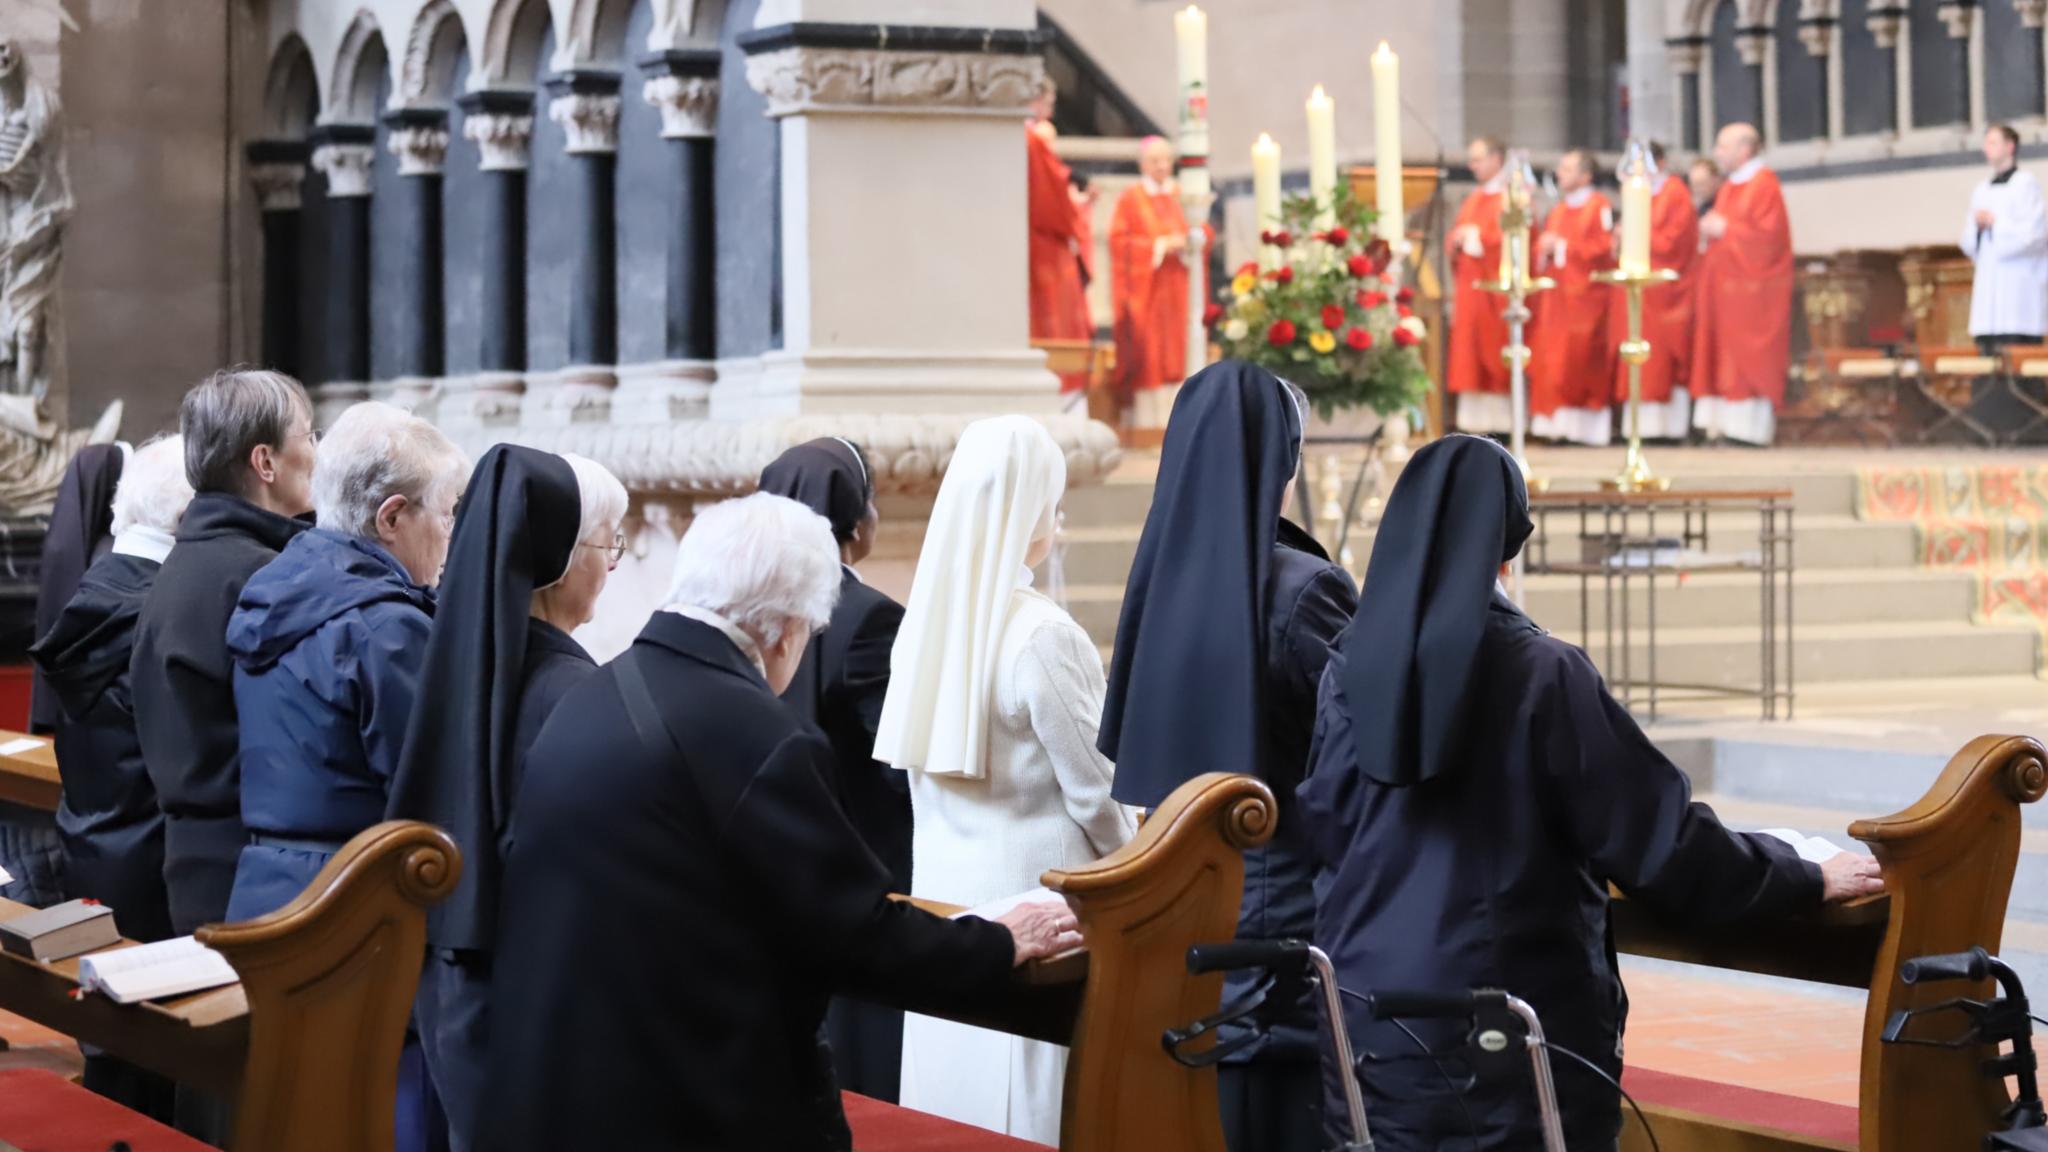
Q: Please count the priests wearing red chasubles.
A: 6